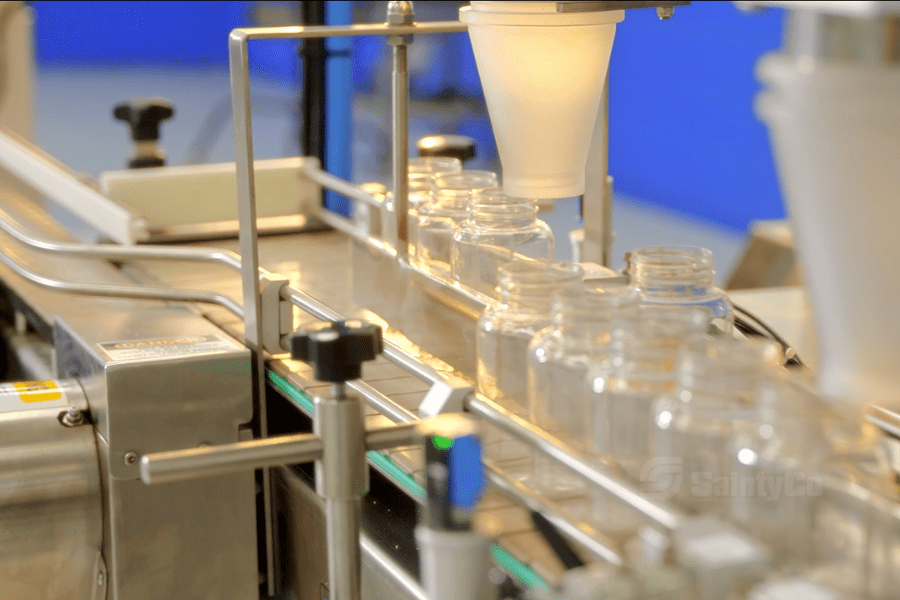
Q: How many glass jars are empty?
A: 9